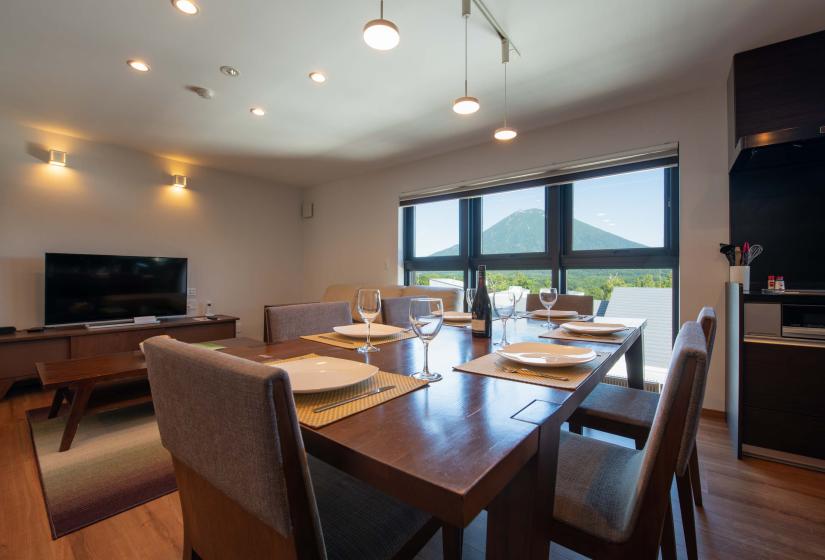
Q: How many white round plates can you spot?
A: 6